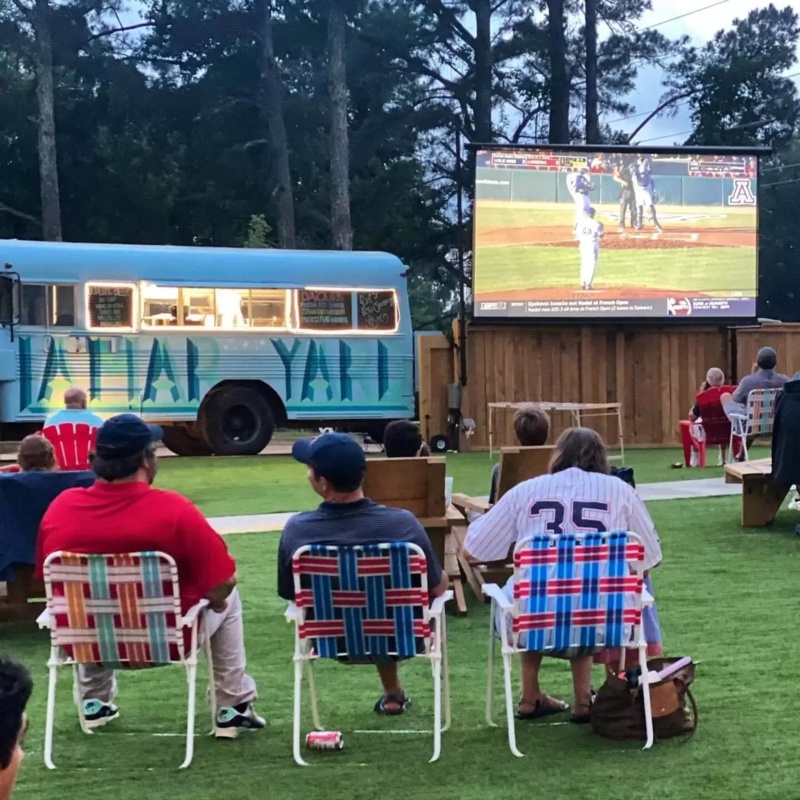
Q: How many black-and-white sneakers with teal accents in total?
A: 2